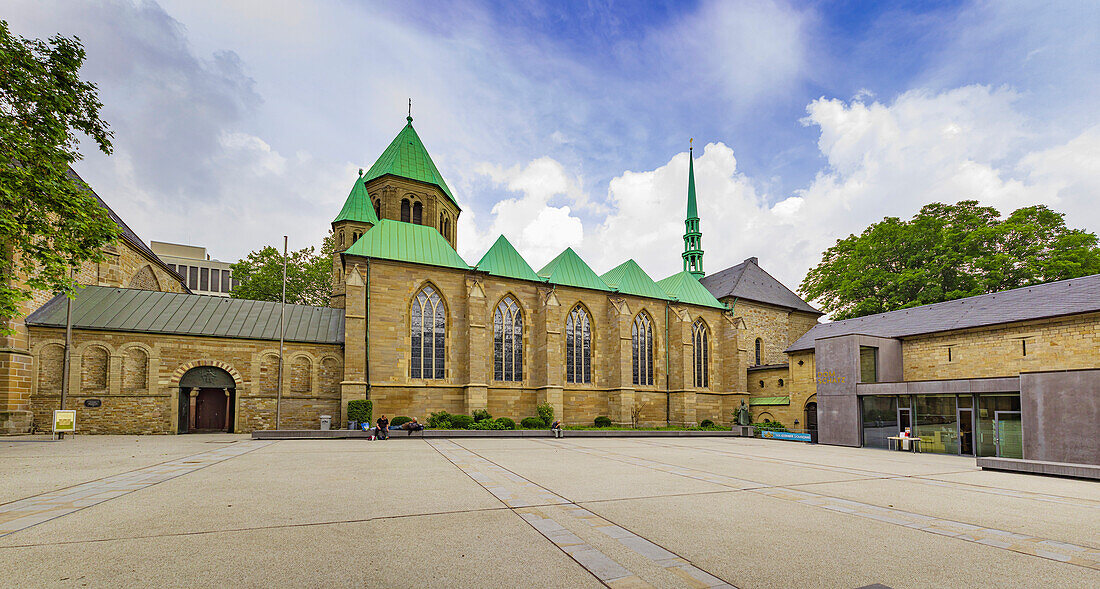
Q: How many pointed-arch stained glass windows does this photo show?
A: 5